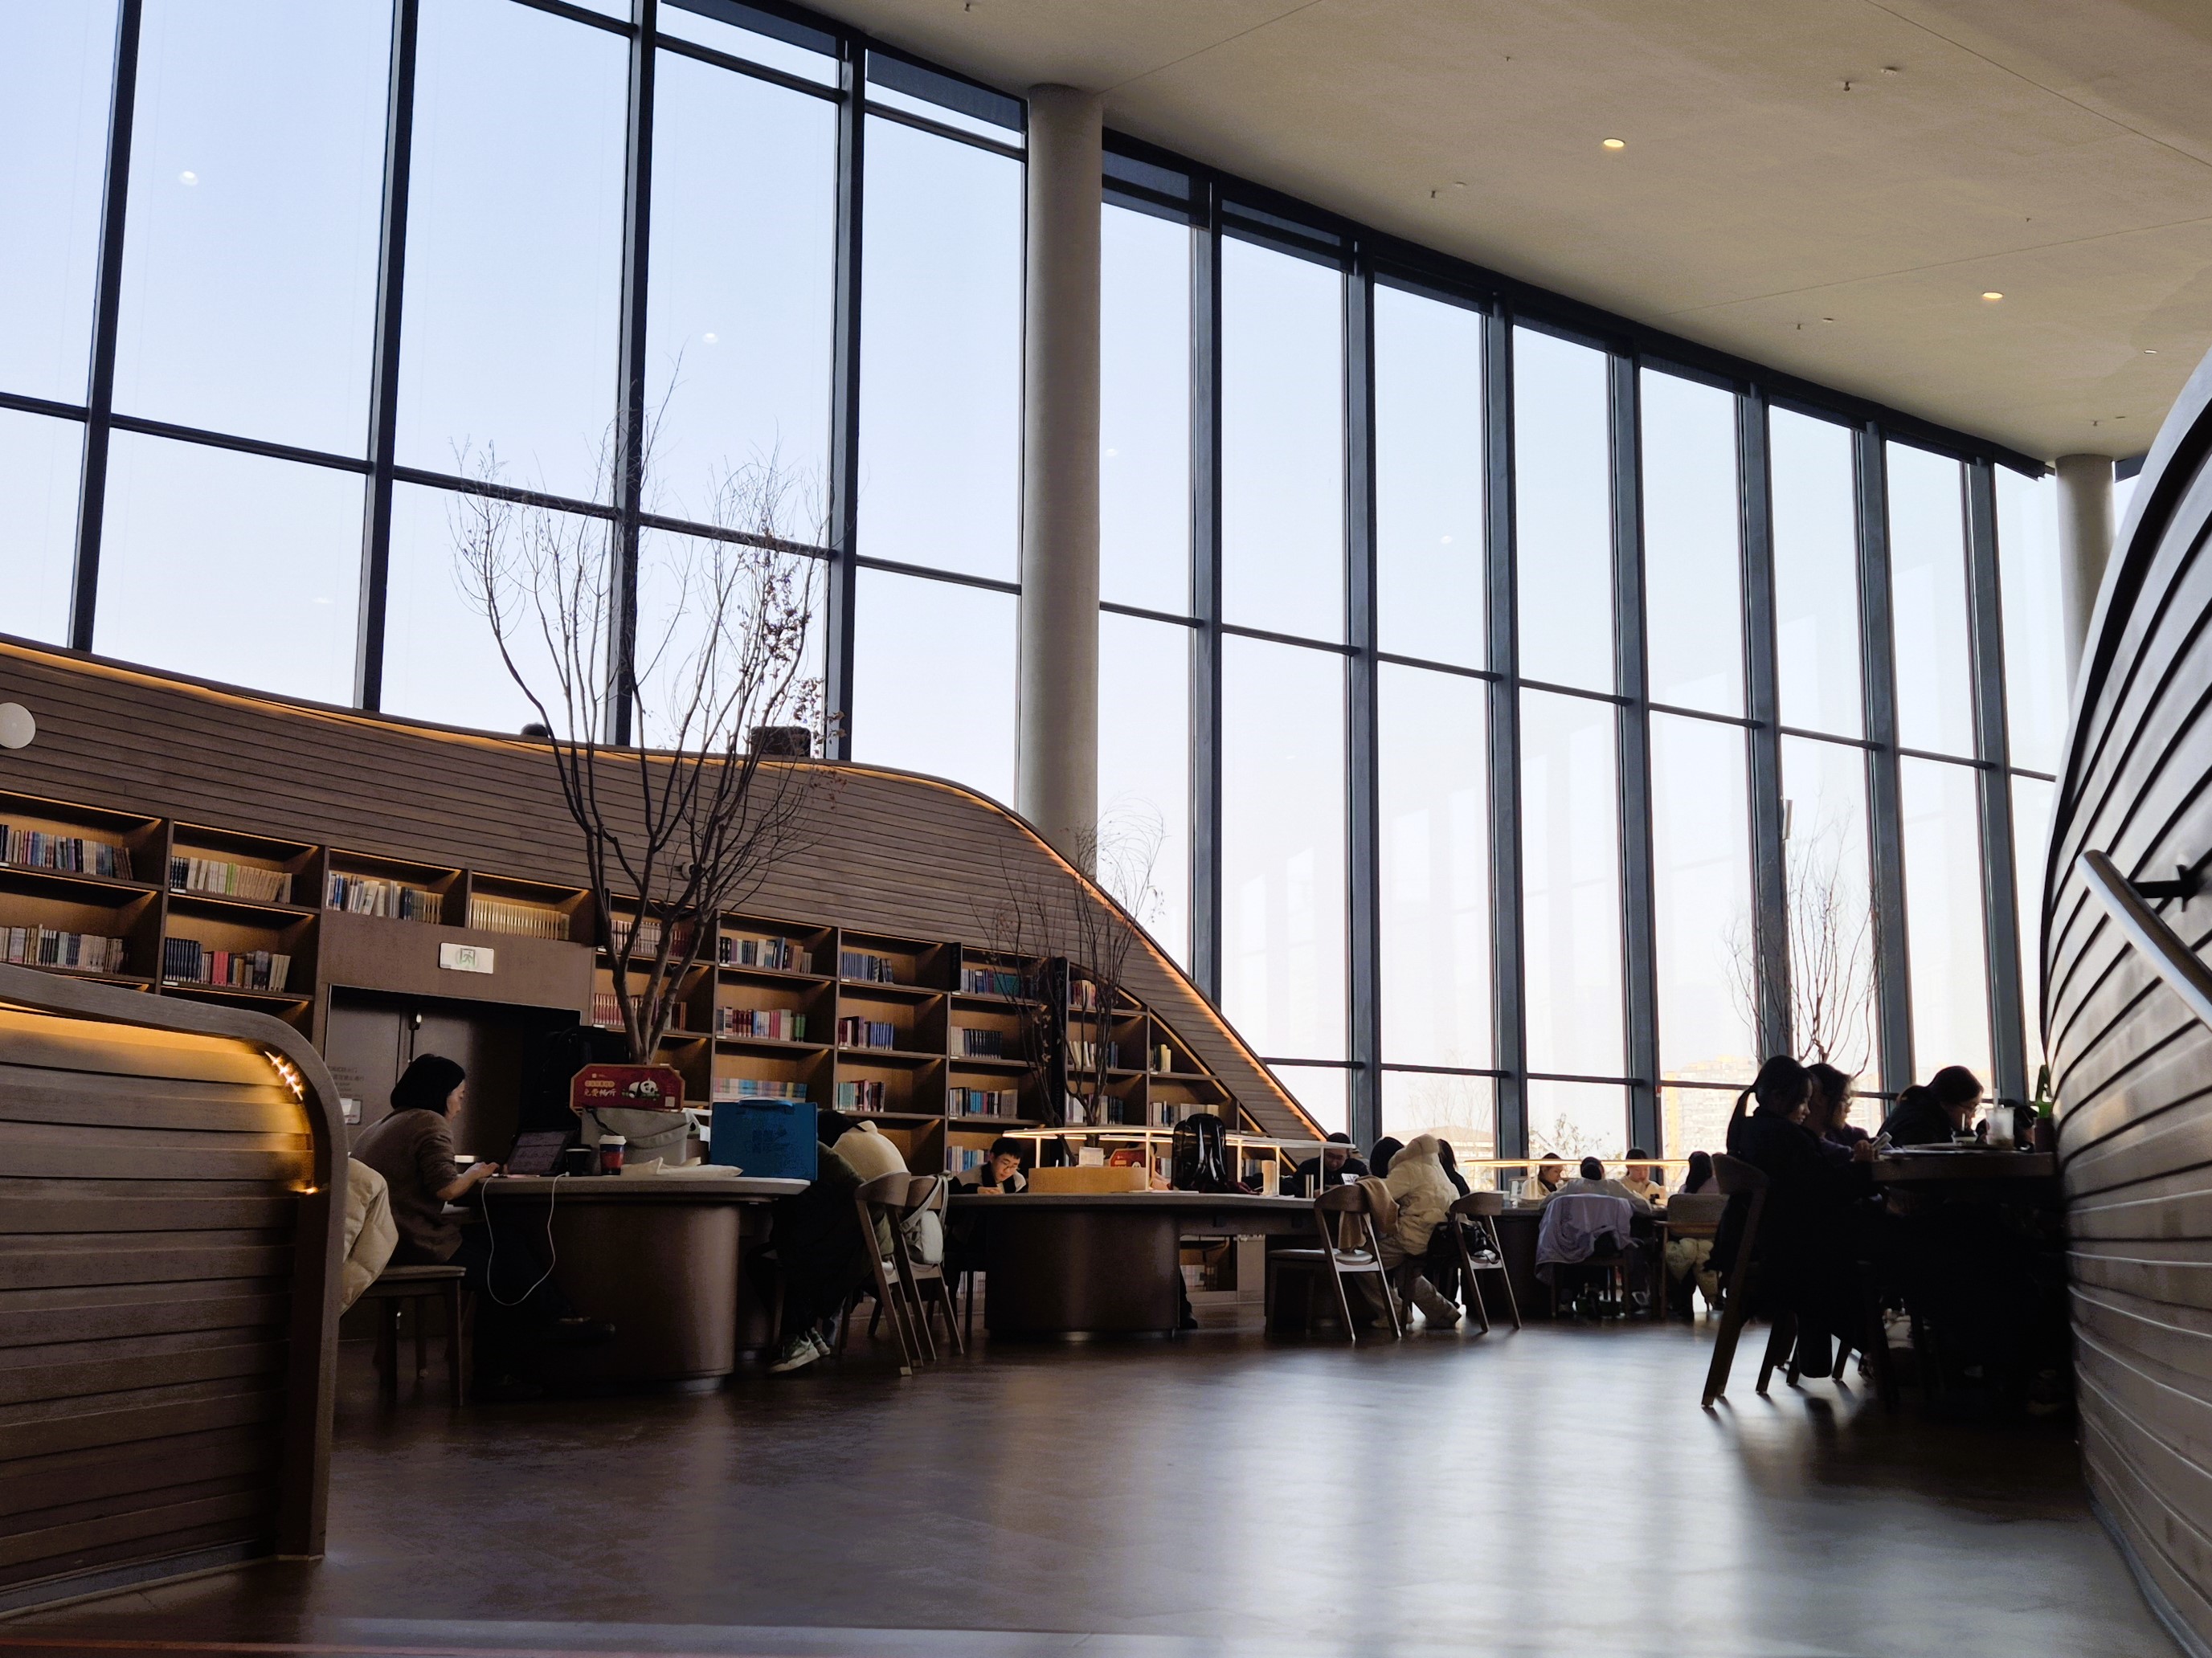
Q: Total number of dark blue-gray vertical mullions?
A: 11